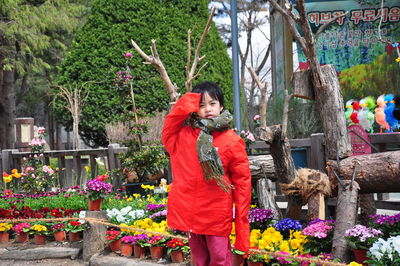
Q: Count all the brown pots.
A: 14